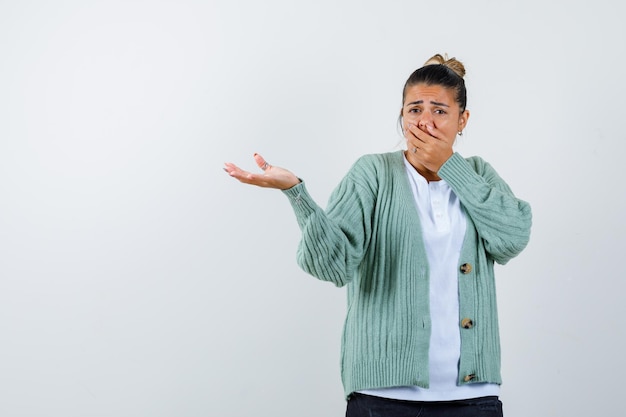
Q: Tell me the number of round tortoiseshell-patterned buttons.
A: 3